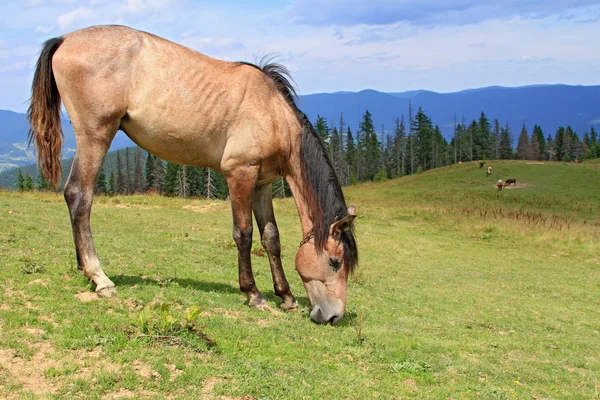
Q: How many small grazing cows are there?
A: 4